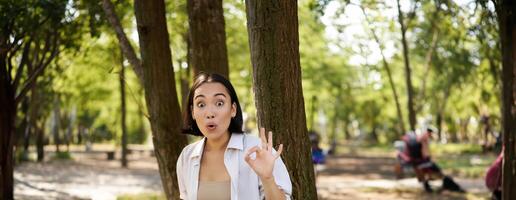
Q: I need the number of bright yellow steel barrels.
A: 0